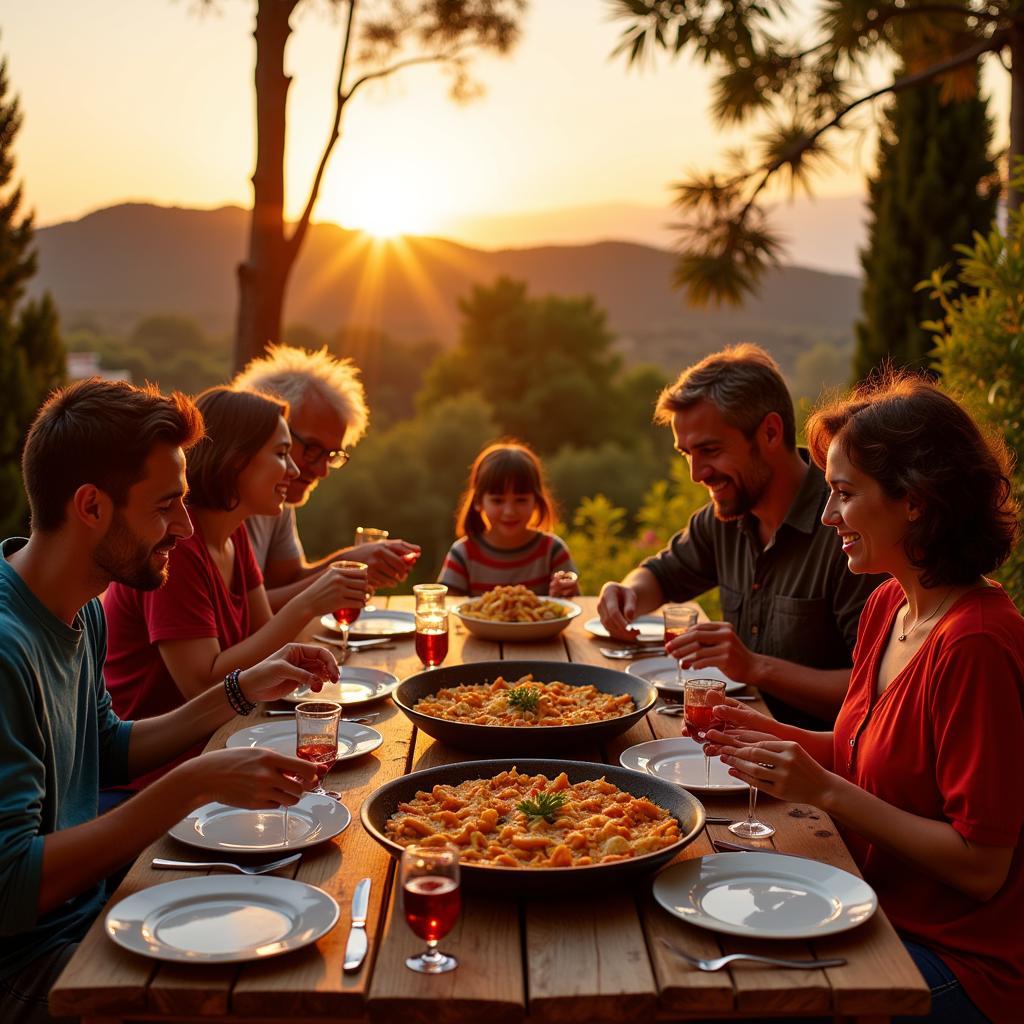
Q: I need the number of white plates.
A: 9